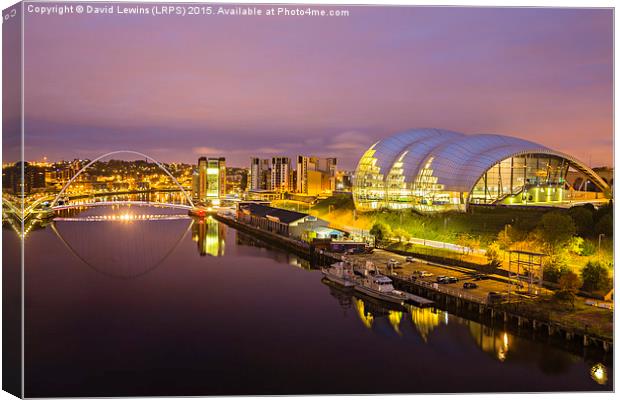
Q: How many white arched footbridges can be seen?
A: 1